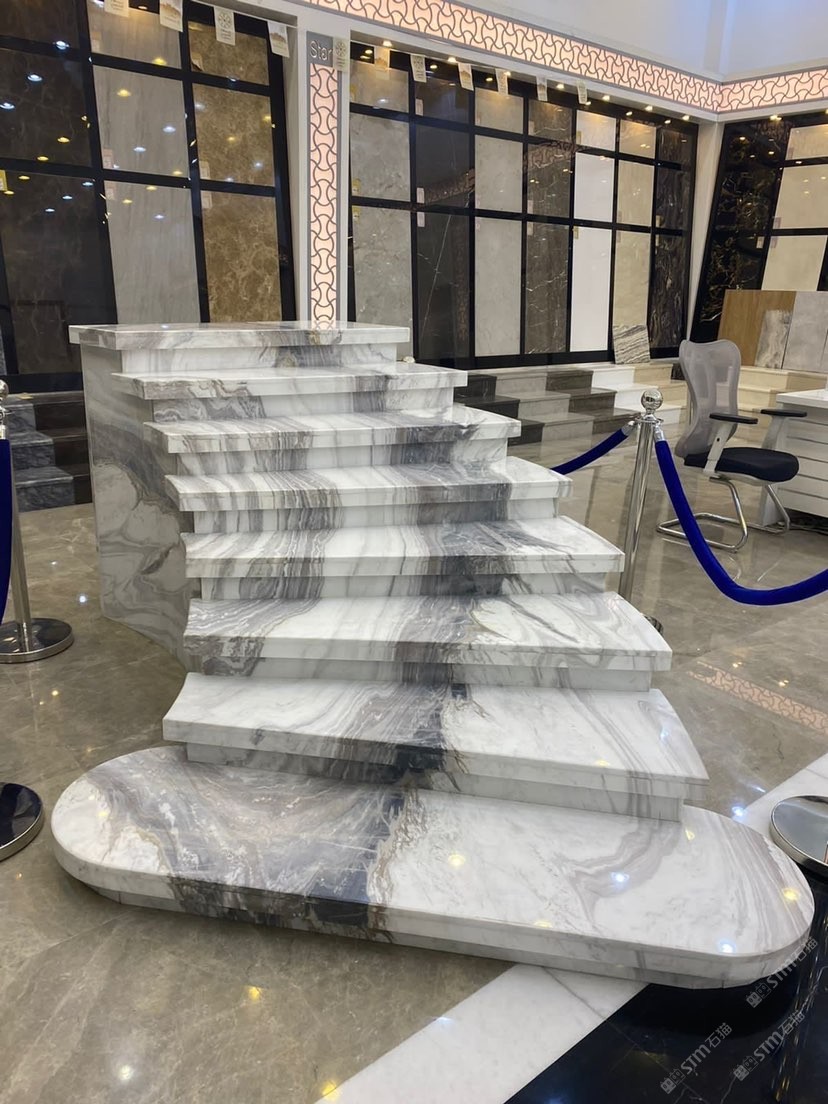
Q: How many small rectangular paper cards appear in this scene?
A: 11